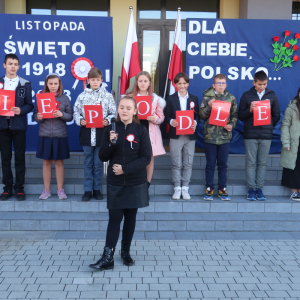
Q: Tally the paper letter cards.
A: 7